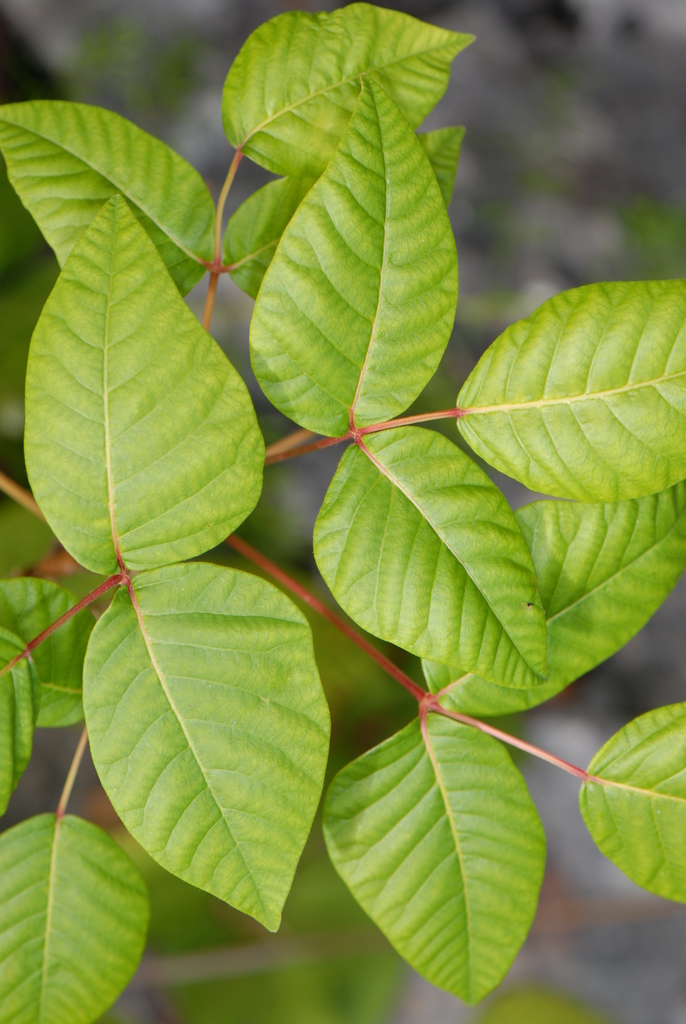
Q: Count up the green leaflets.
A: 14